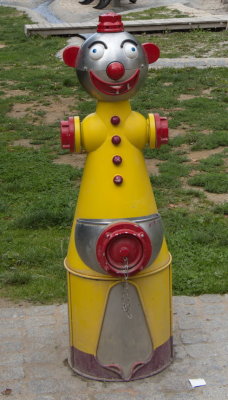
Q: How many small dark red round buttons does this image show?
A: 4